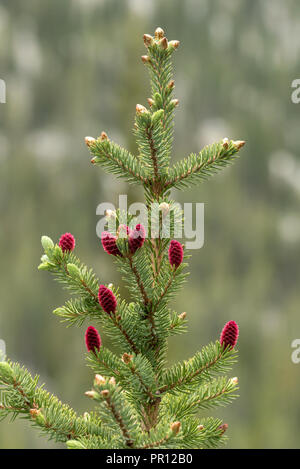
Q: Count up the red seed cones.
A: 8